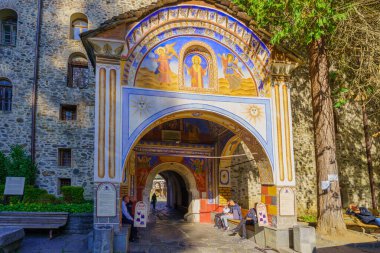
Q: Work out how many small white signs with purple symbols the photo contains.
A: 2